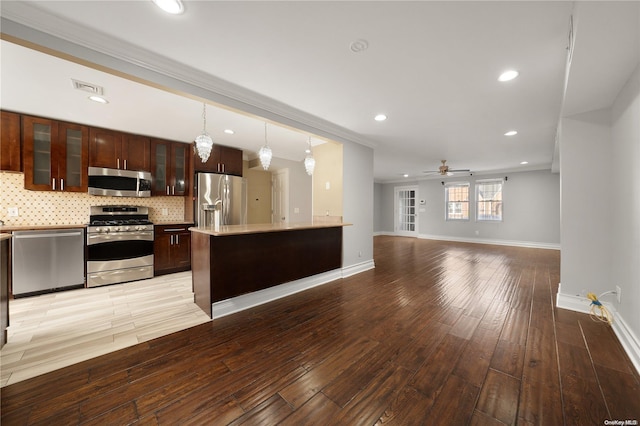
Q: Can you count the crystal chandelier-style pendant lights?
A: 3